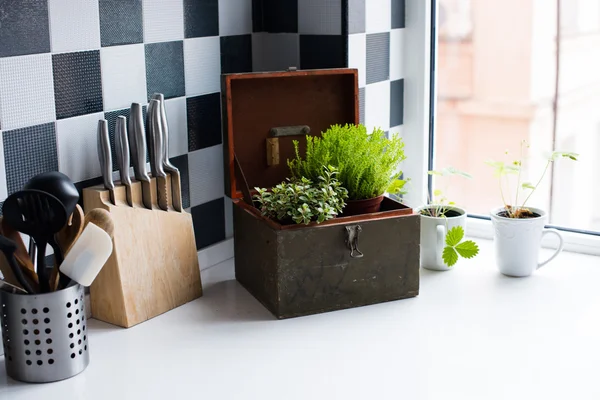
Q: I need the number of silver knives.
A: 5